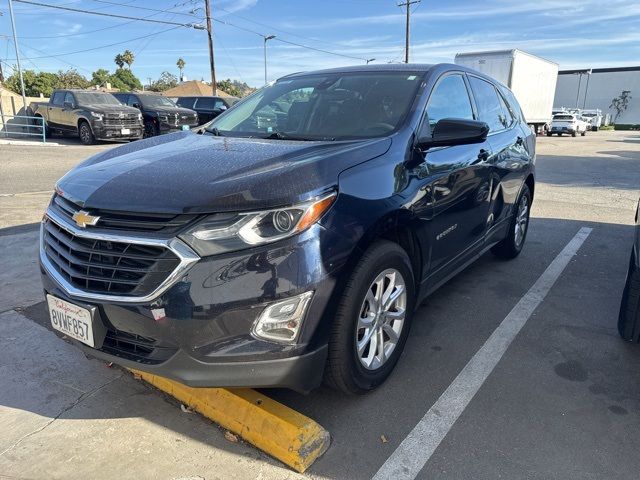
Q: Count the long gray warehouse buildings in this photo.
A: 1